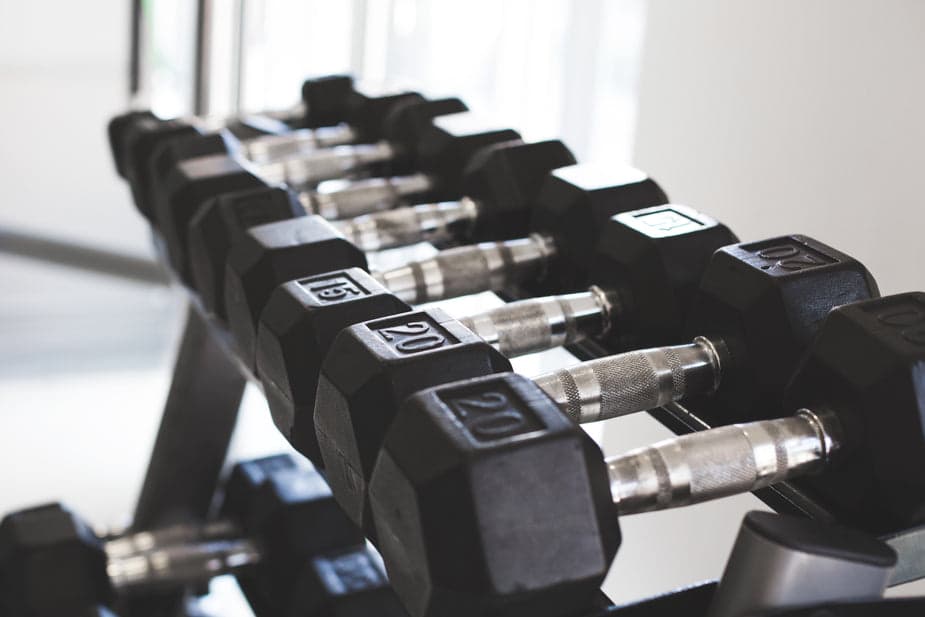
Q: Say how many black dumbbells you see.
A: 12